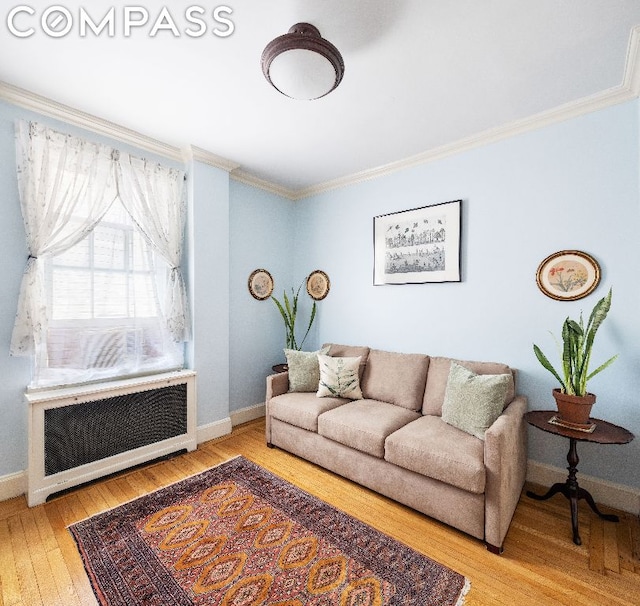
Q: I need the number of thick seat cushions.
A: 3